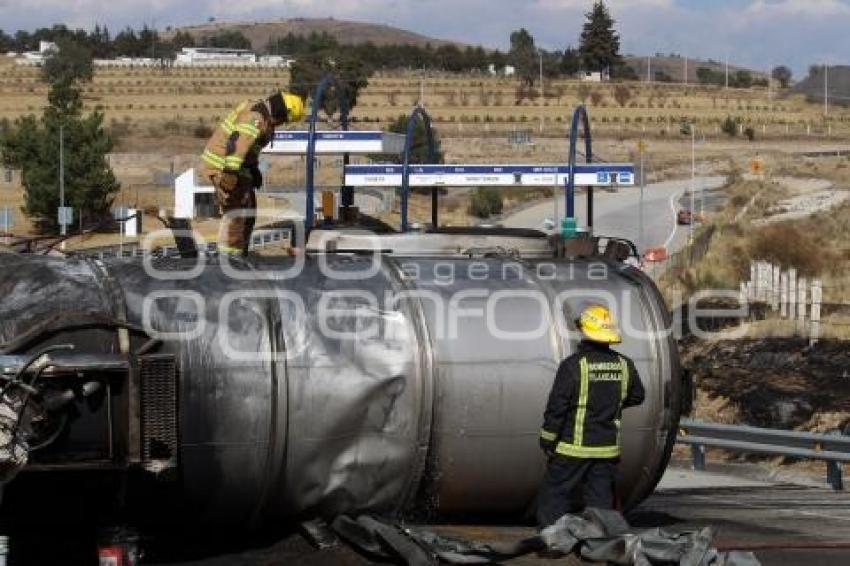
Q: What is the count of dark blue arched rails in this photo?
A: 3